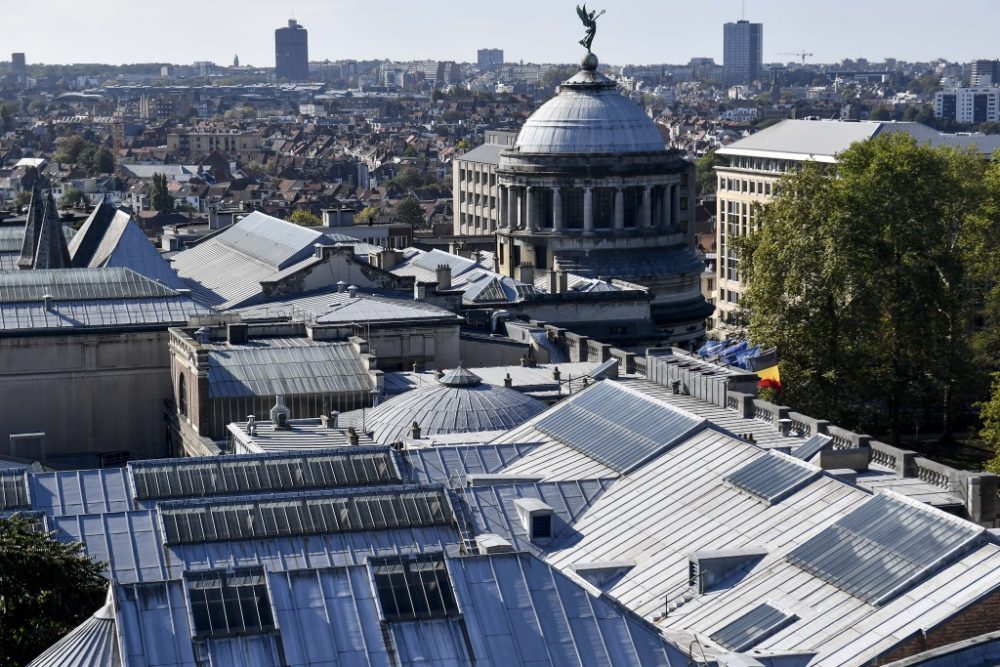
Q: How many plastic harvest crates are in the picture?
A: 0